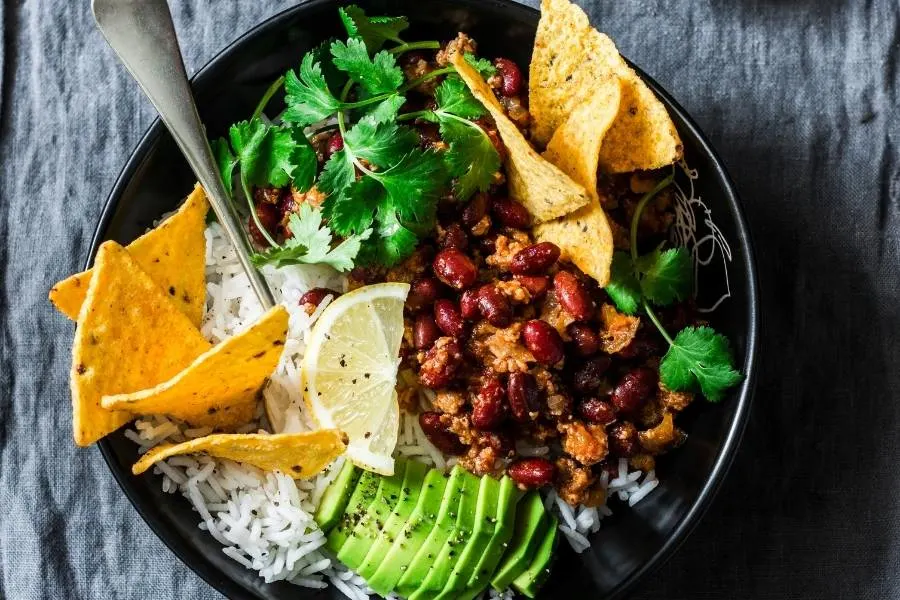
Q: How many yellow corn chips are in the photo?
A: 7